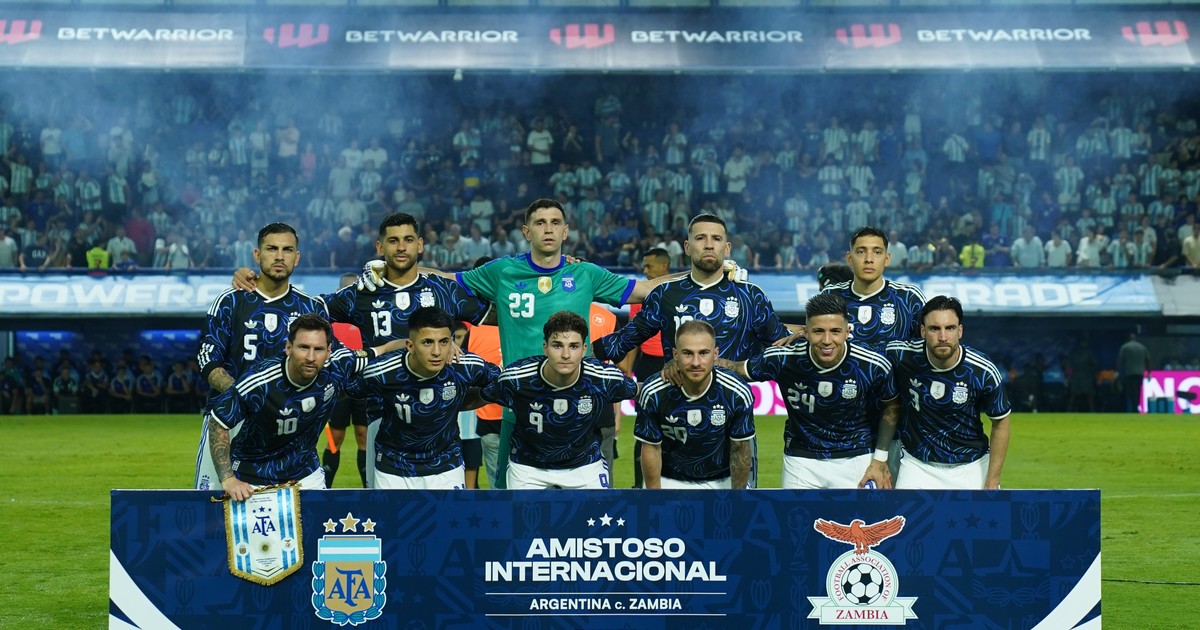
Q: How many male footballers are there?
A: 11